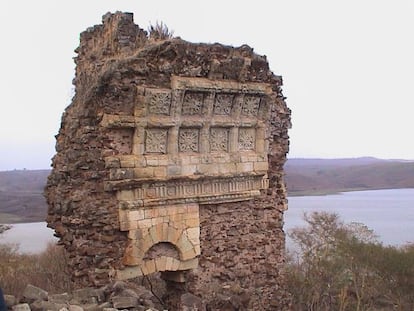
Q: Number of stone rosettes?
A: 8